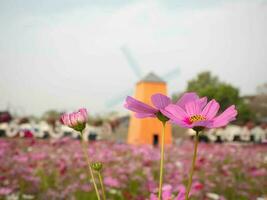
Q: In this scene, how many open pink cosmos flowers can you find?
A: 2